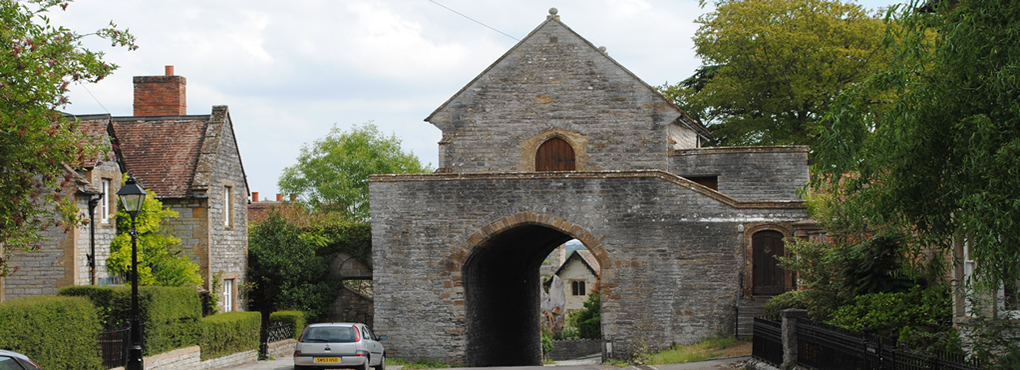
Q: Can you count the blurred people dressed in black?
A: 0